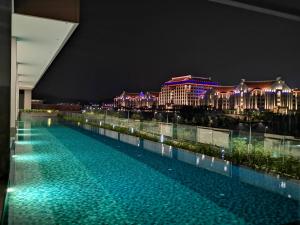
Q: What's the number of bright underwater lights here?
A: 5